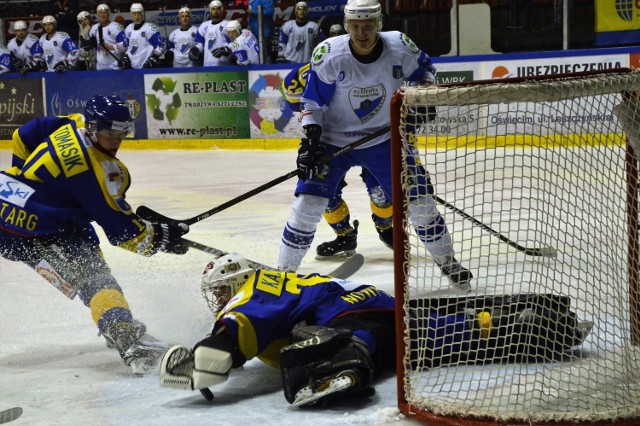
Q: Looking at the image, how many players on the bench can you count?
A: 11